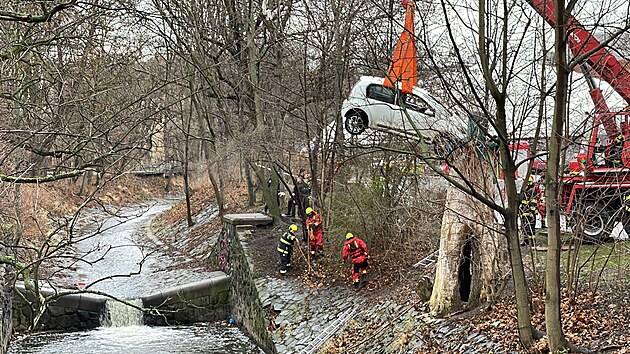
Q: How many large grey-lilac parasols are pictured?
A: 0